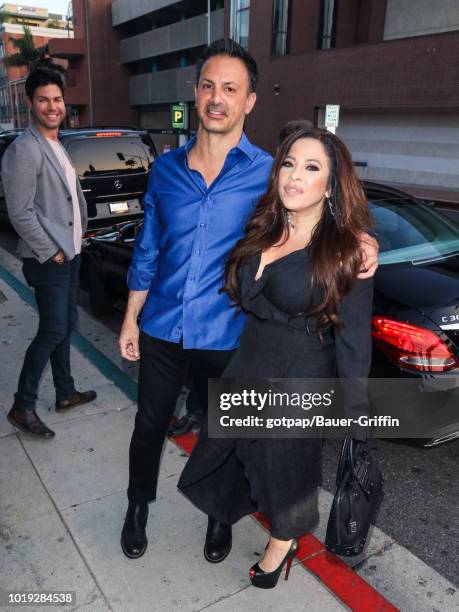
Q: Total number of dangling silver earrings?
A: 2